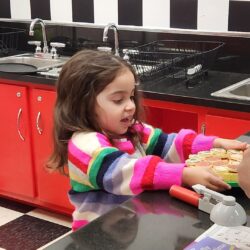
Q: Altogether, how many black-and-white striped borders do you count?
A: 1